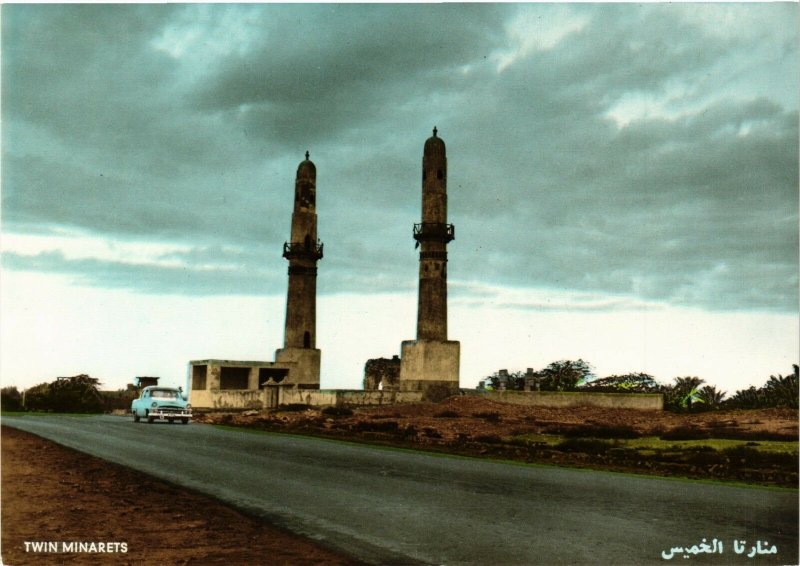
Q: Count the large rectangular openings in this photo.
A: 3